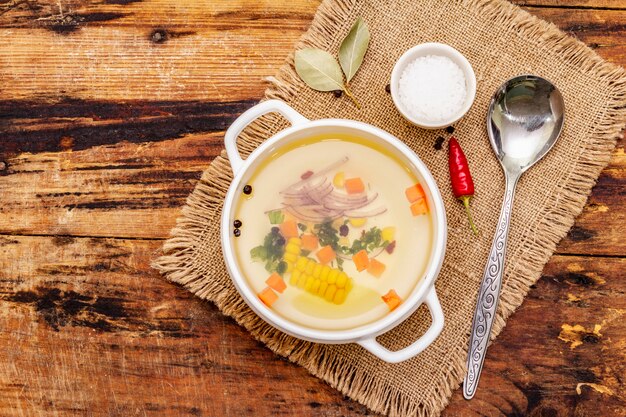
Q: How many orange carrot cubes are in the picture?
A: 11